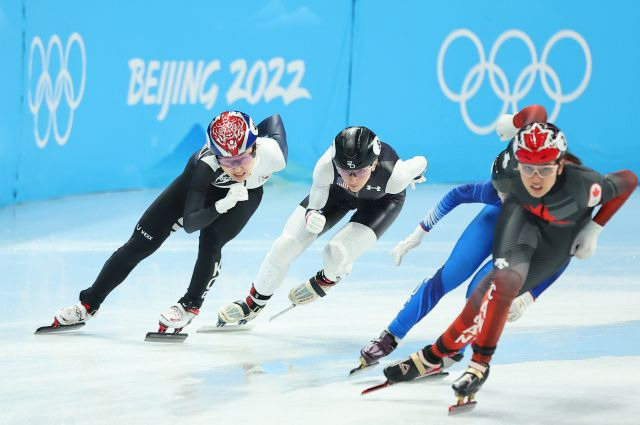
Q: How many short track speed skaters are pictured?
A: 4